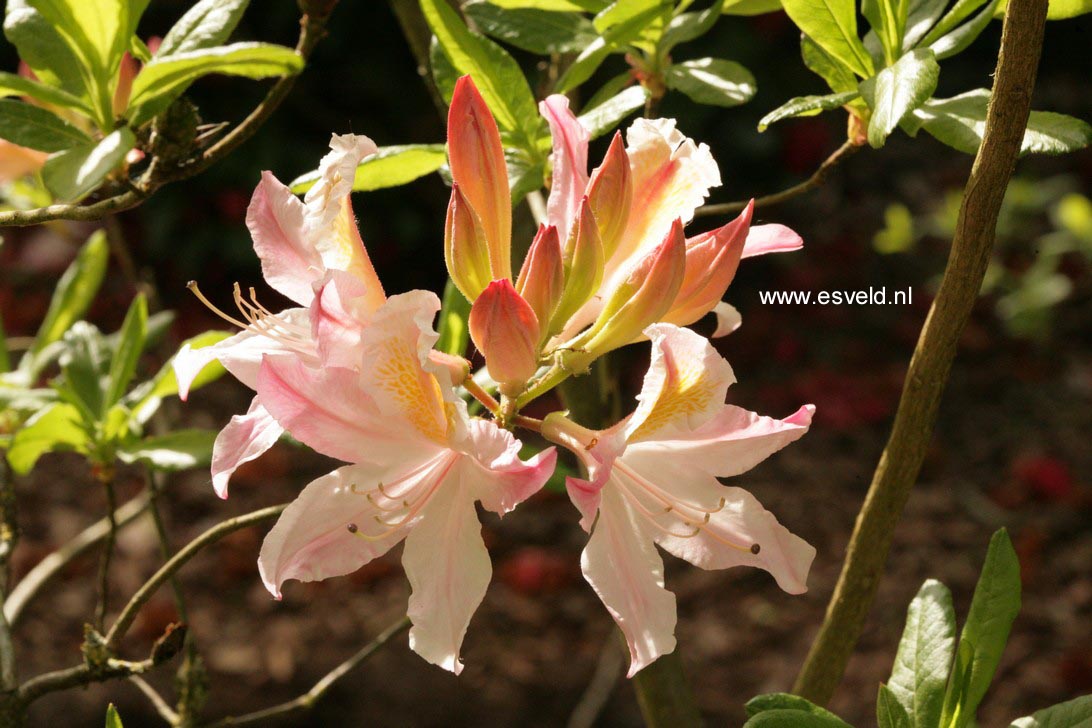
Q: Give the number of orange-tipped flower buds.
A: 8